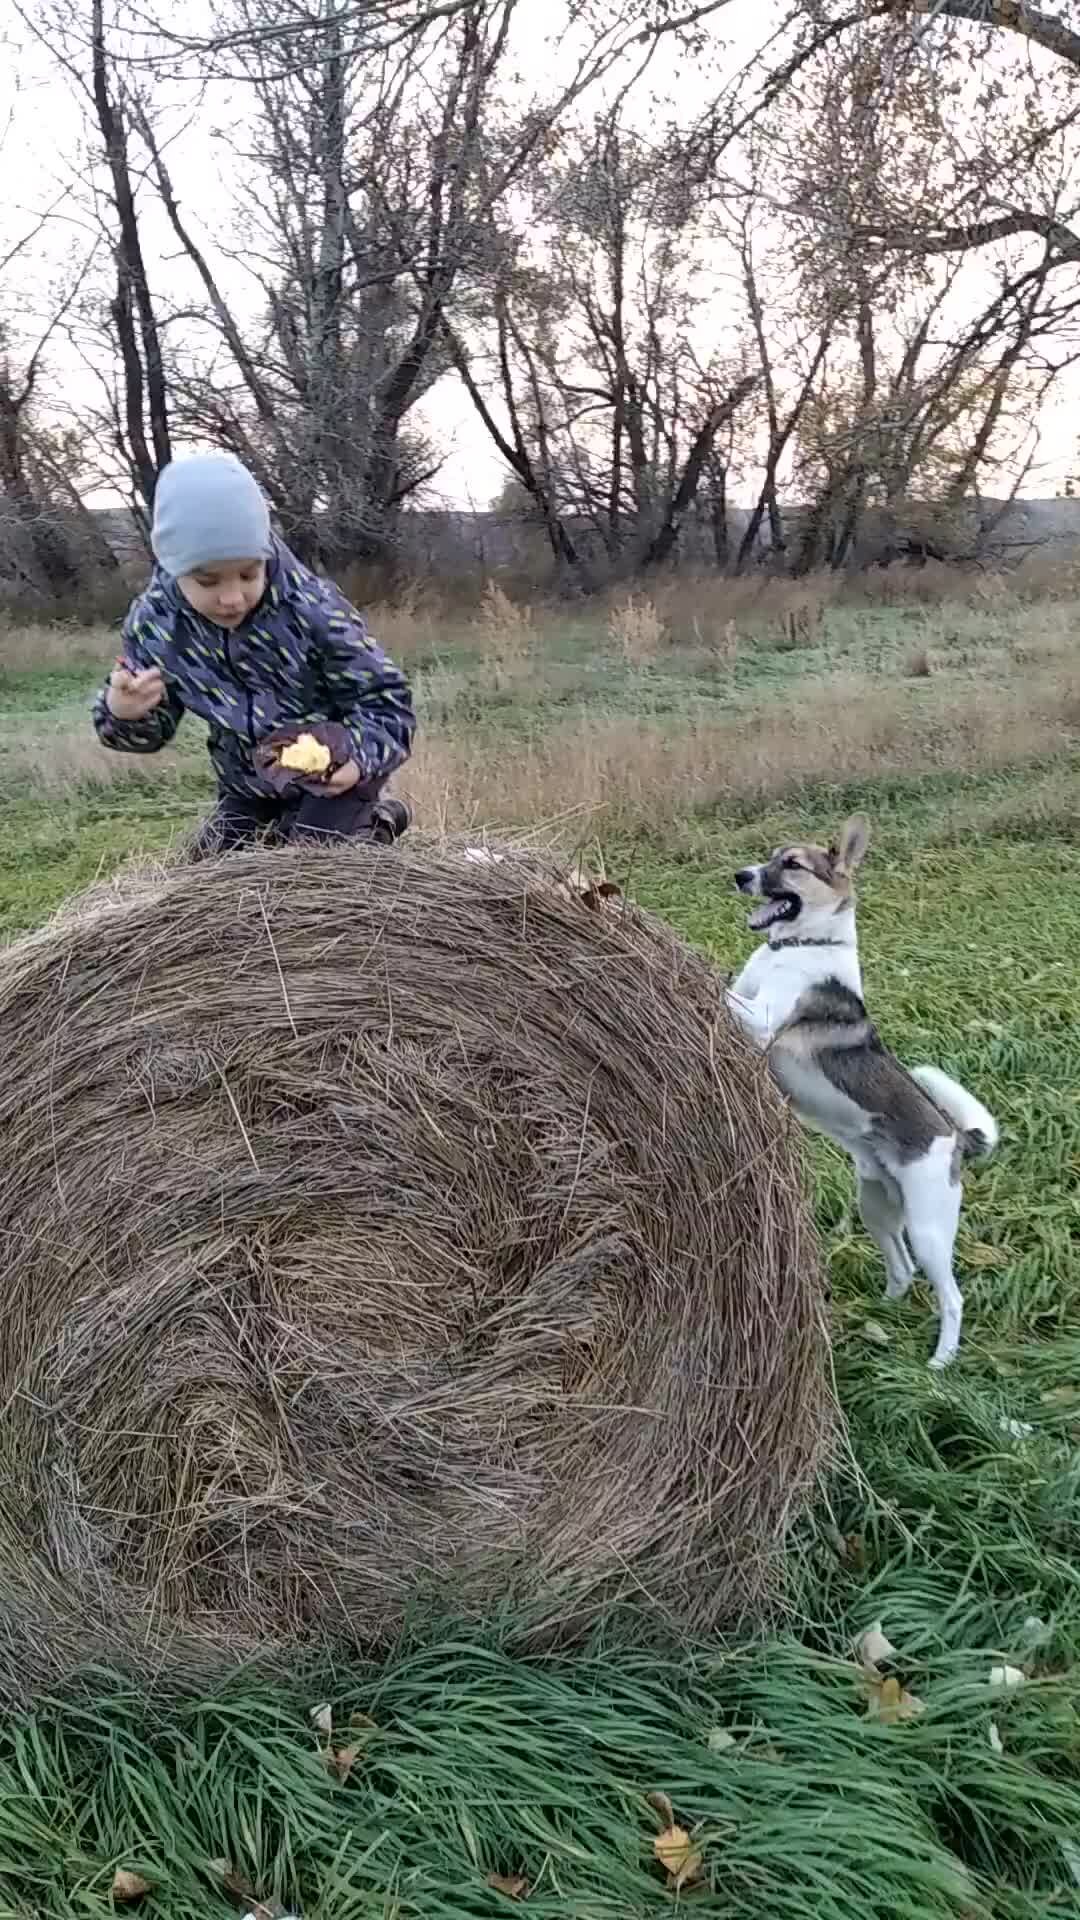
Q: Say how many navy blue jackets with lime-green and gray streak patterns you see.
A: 1